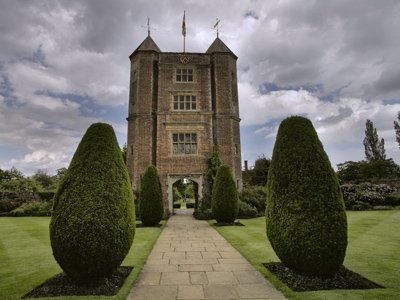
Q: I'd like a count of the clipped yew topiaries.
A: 4